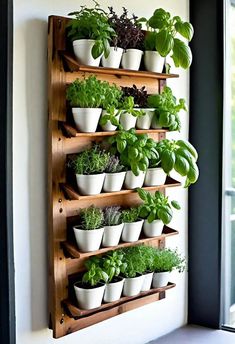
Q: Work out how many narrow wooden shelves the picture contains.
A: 5